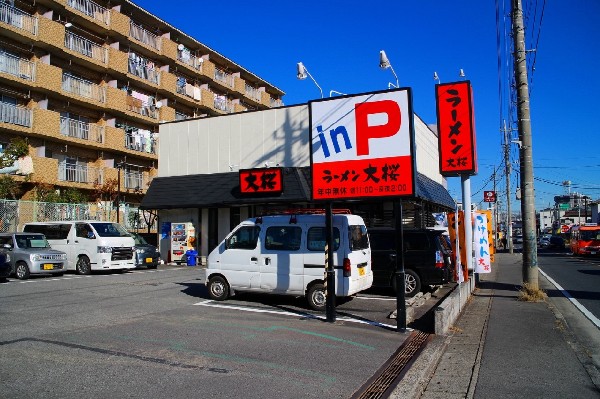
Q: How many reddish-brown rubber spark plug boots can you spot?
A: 0